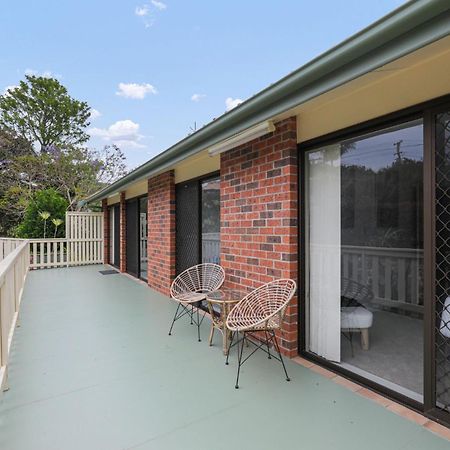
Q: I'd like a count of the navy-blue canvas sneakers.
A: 0